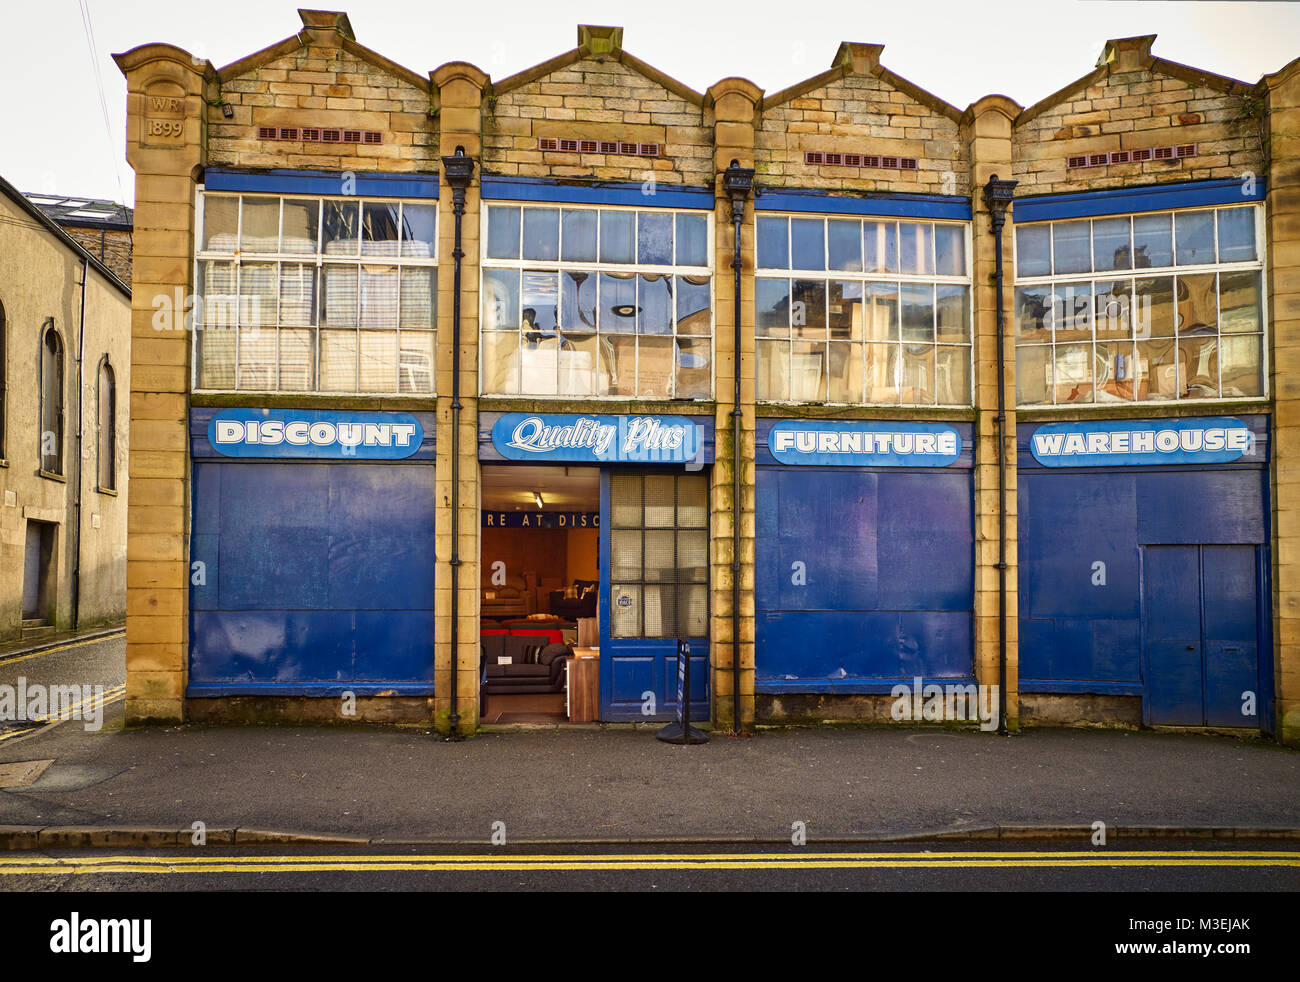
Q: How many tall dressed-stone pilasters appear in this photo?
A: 5